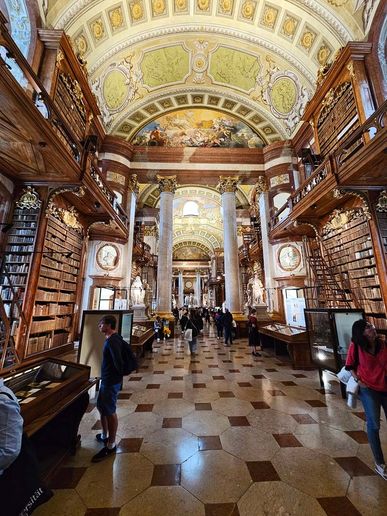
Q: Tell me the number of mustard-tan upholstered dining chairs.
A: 0